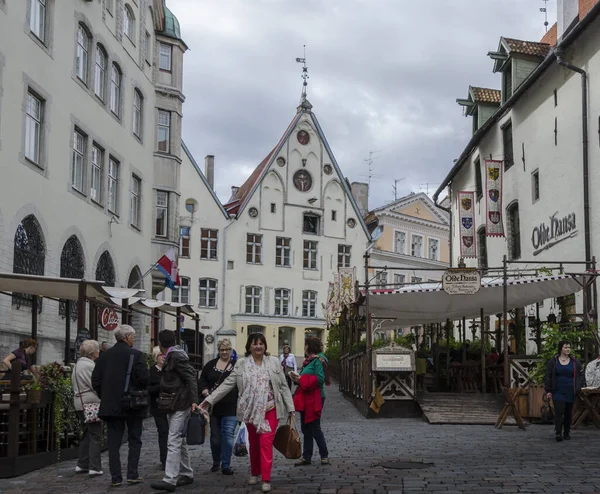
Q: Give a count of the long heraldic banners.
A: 2